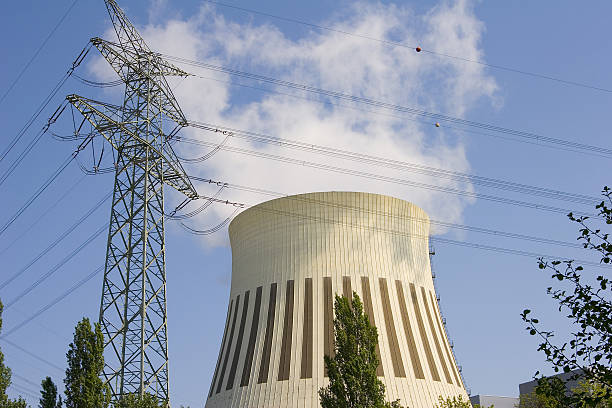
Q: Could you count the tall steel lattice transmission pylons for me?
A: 1